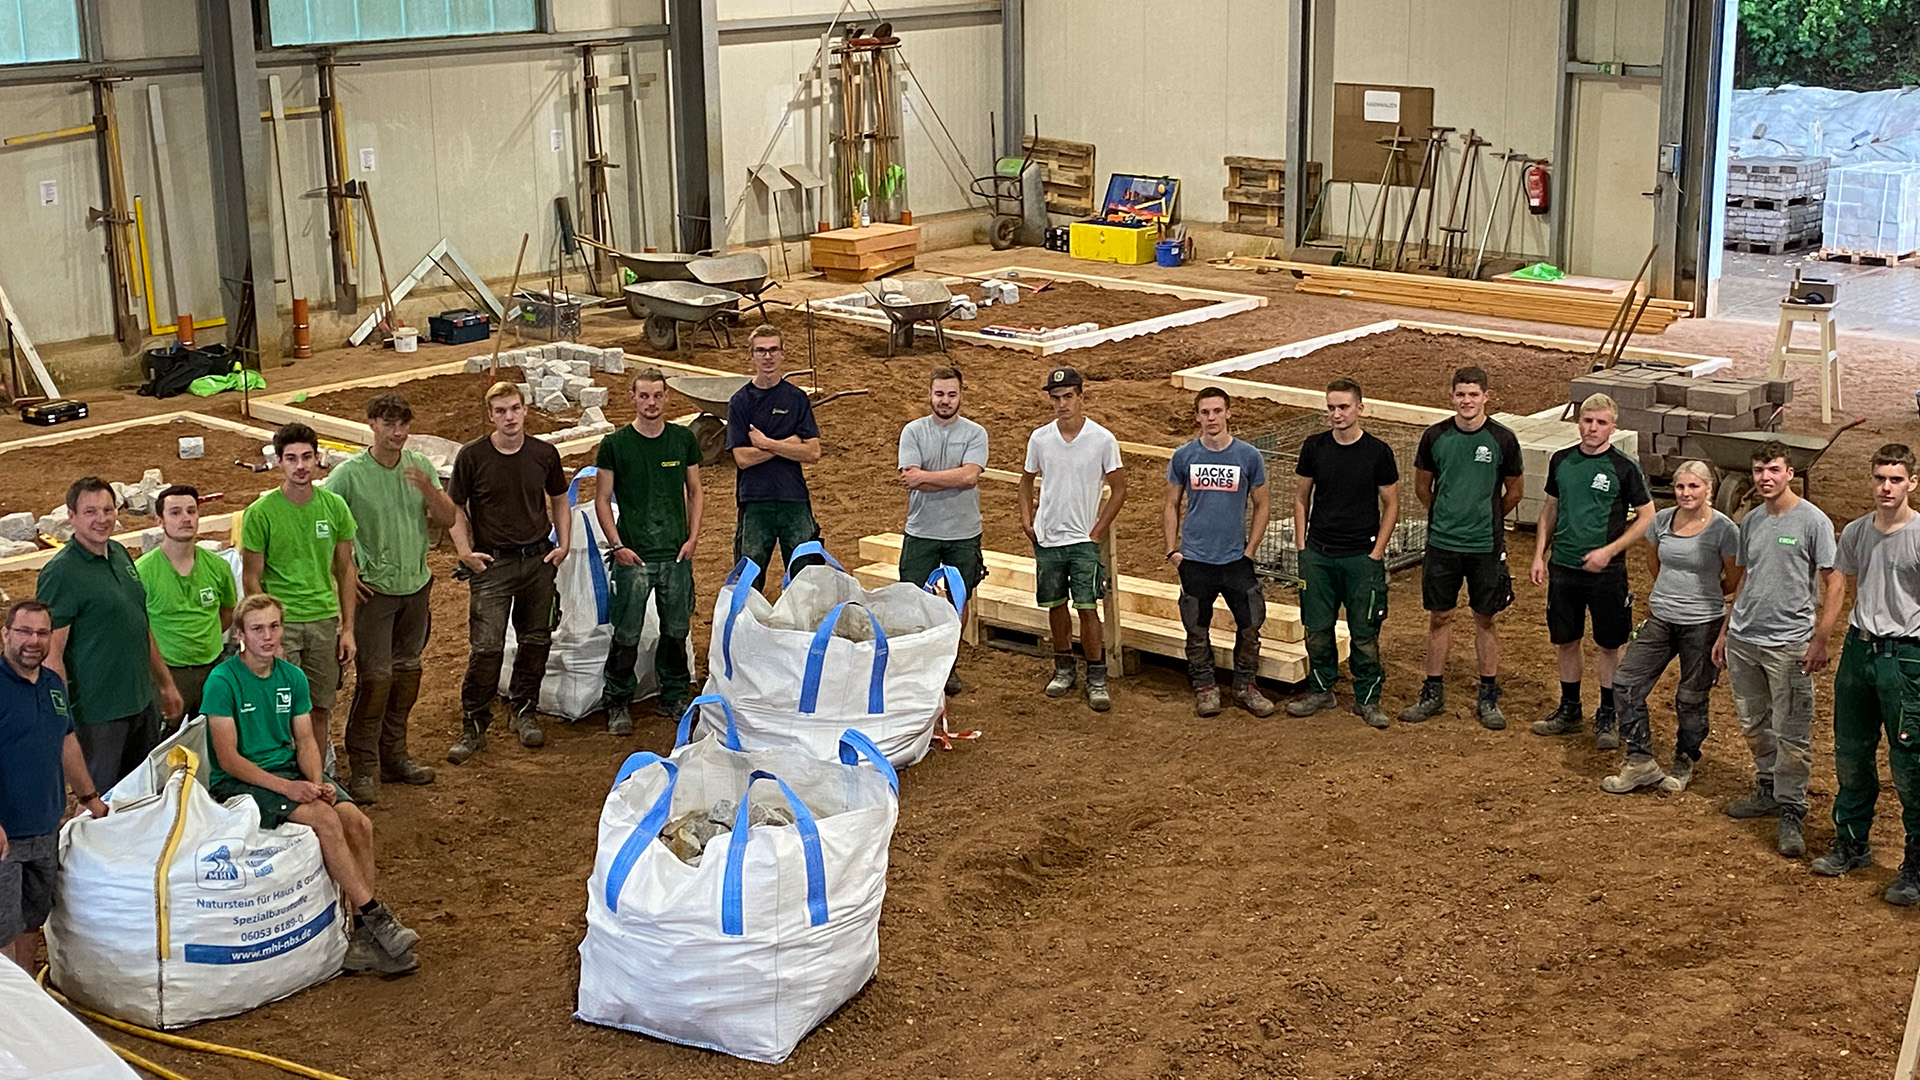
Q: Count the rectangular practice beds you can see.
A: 4